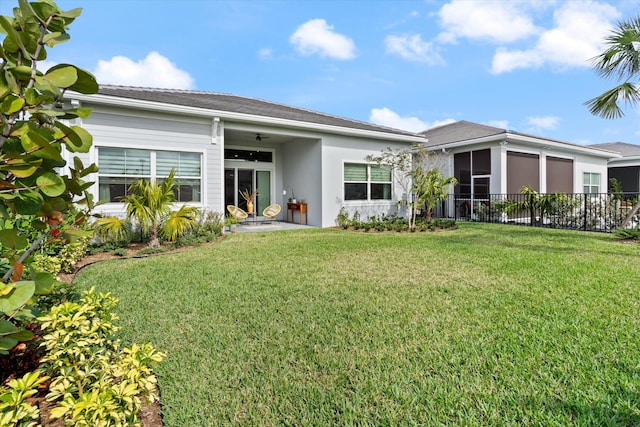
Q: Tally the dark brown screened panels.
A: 2